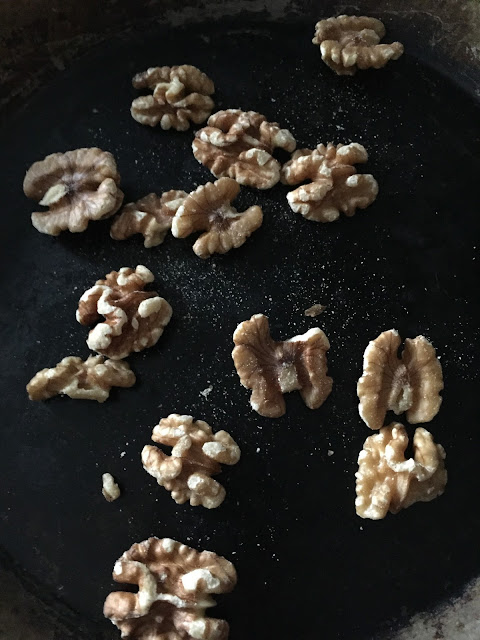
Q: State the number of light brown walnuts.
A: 14